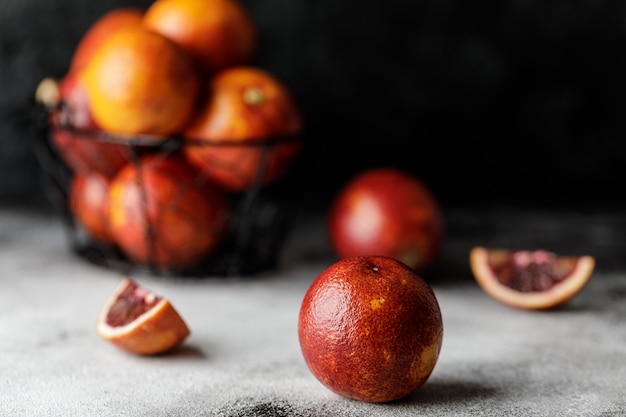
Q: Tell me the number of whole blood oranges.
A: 9